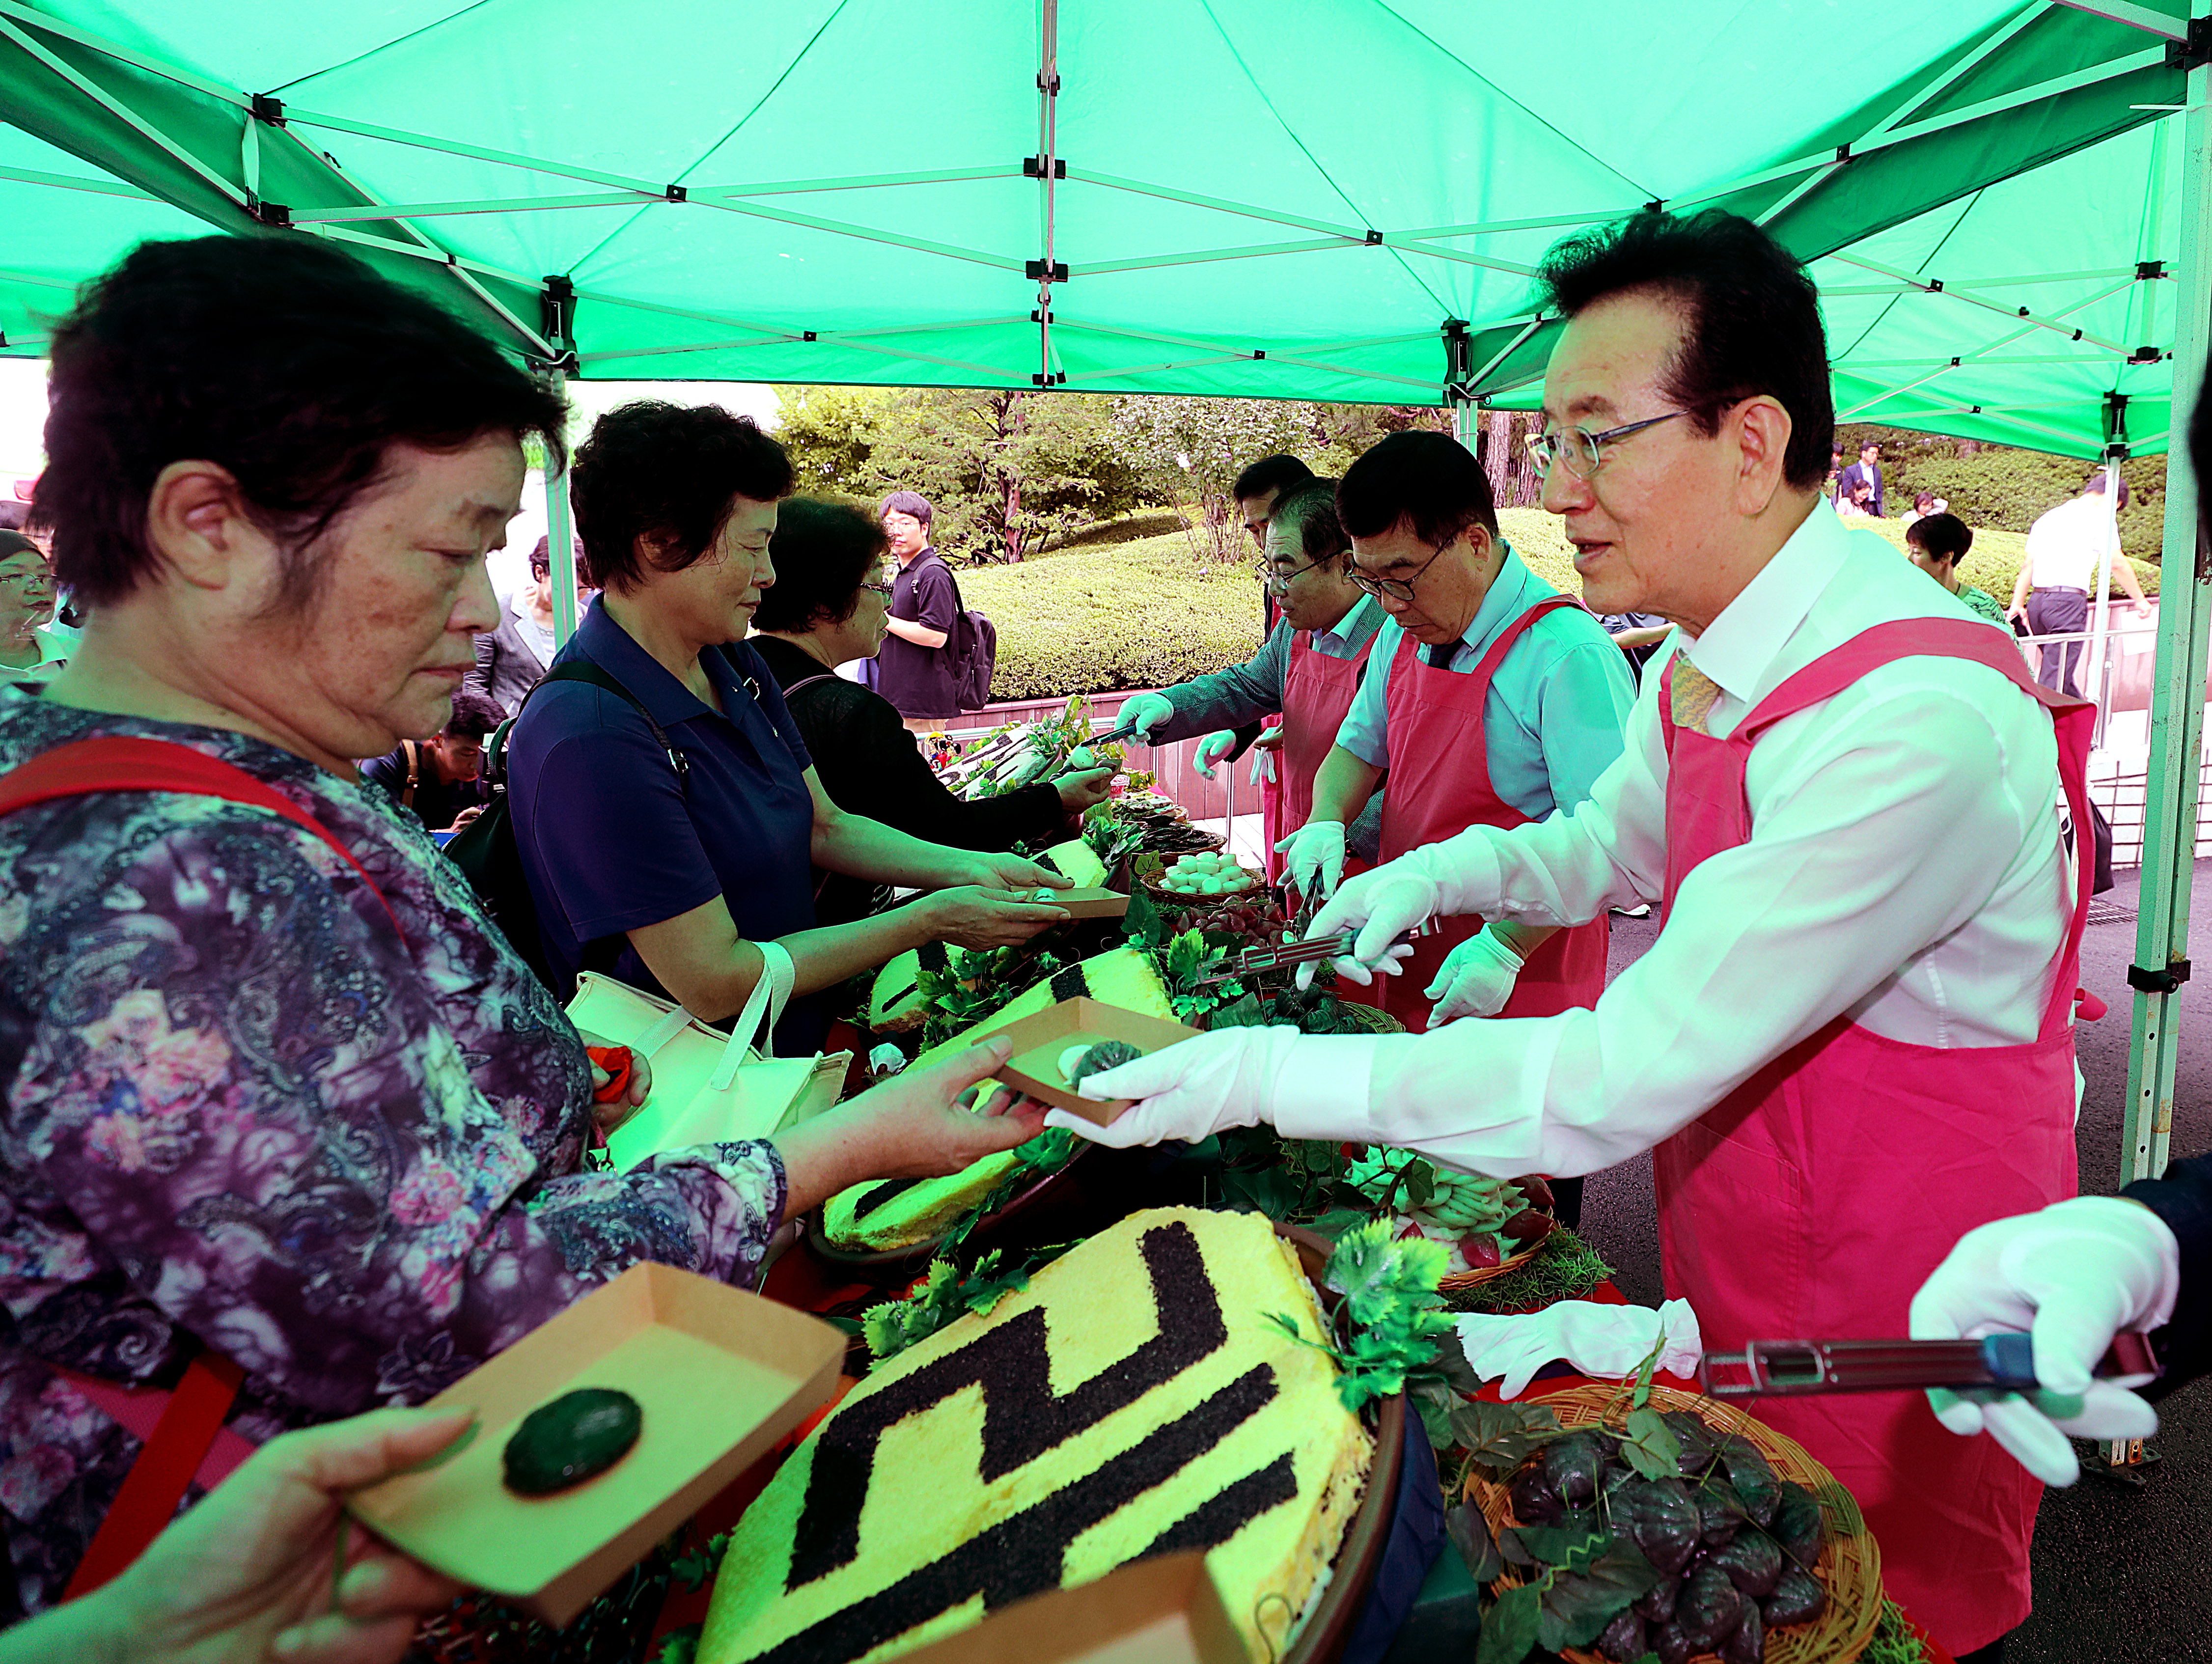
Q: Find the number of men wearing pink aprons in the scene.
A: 4